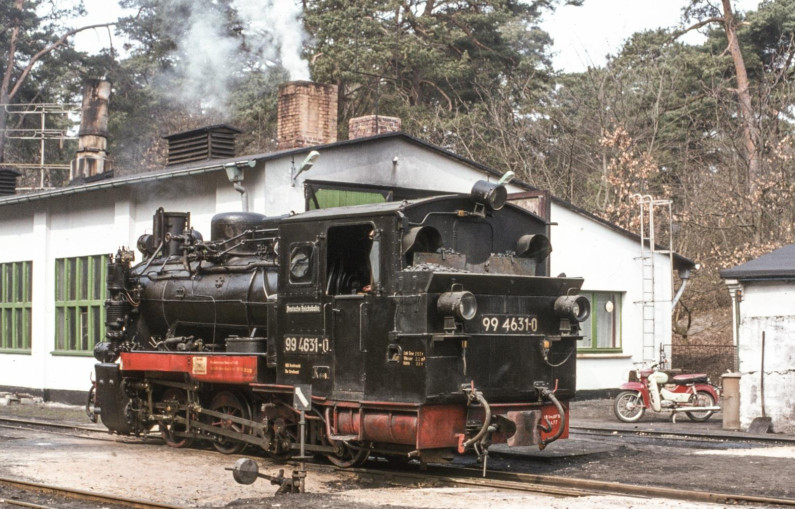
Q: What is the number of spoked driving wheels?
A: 4